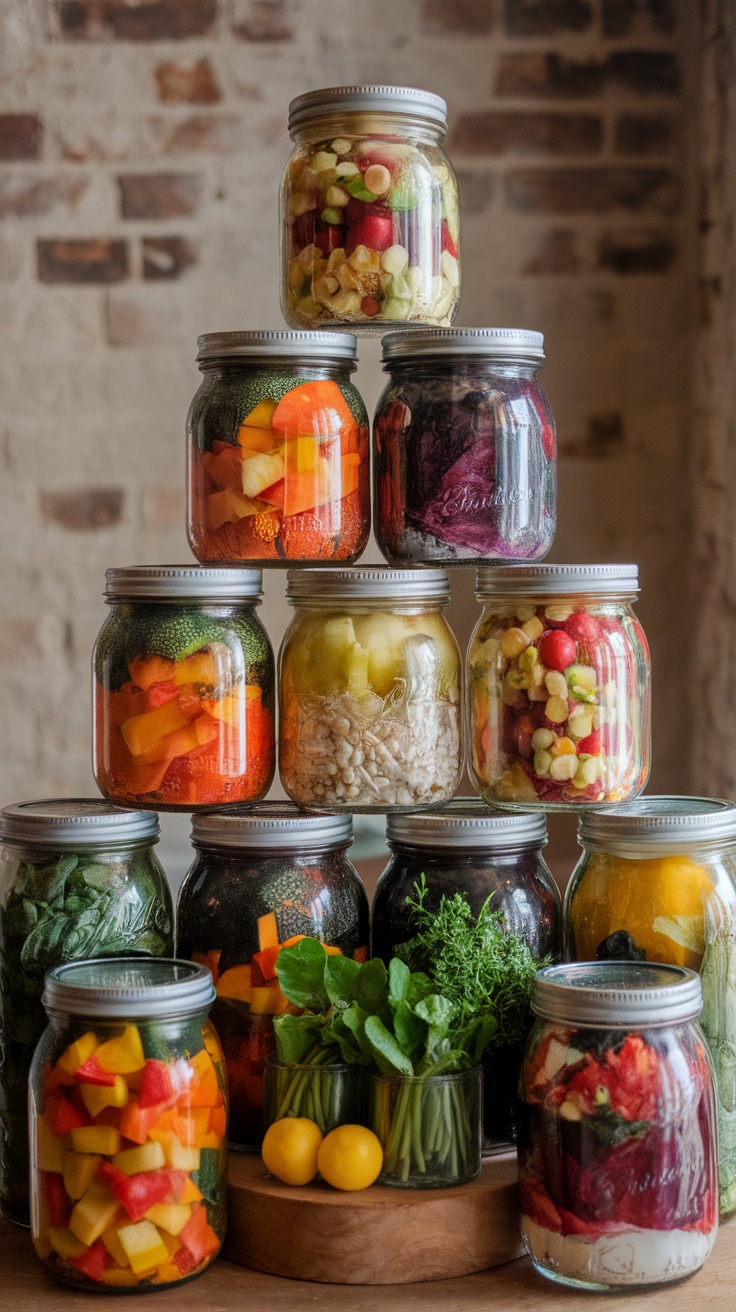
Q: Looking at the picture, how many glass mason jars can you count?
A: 12